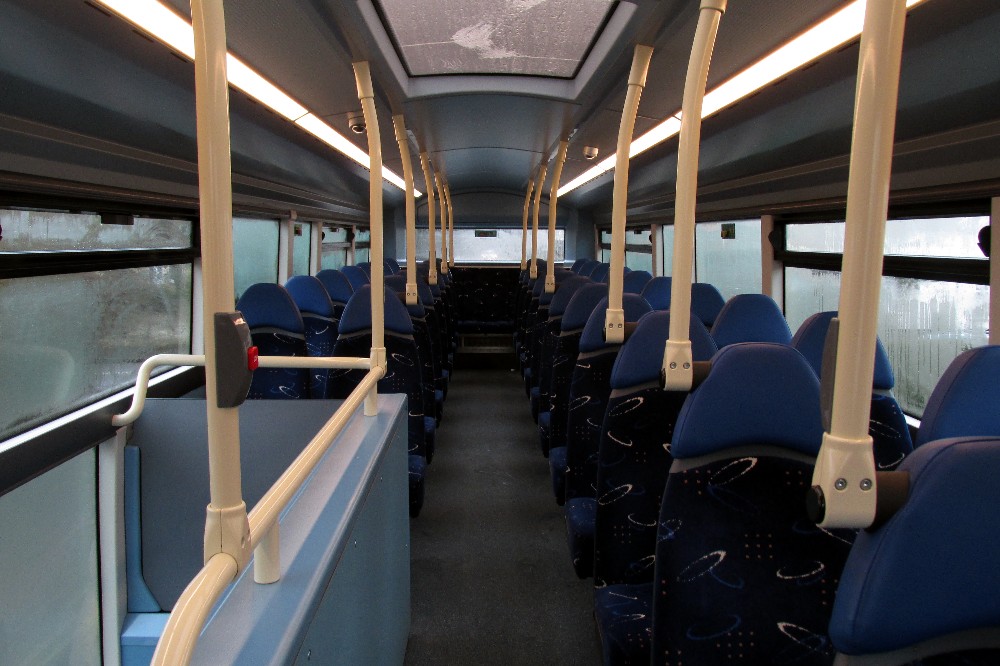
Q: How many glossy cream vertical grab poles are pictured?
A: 12